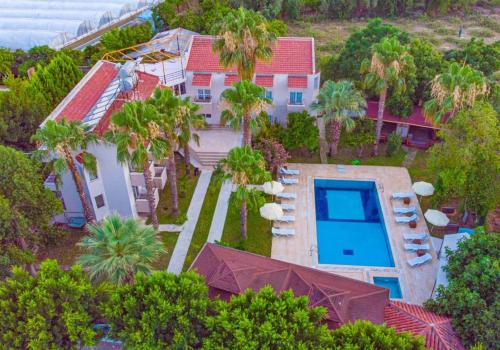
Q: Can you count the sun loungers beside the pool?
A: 12